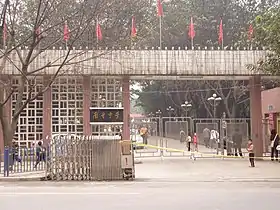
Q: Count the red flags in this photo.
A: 9